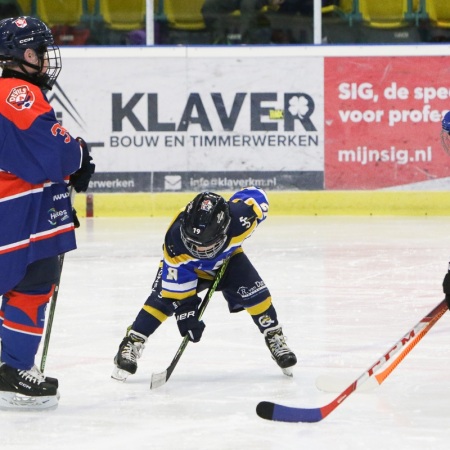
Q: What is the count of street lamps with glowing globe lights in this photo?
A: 0